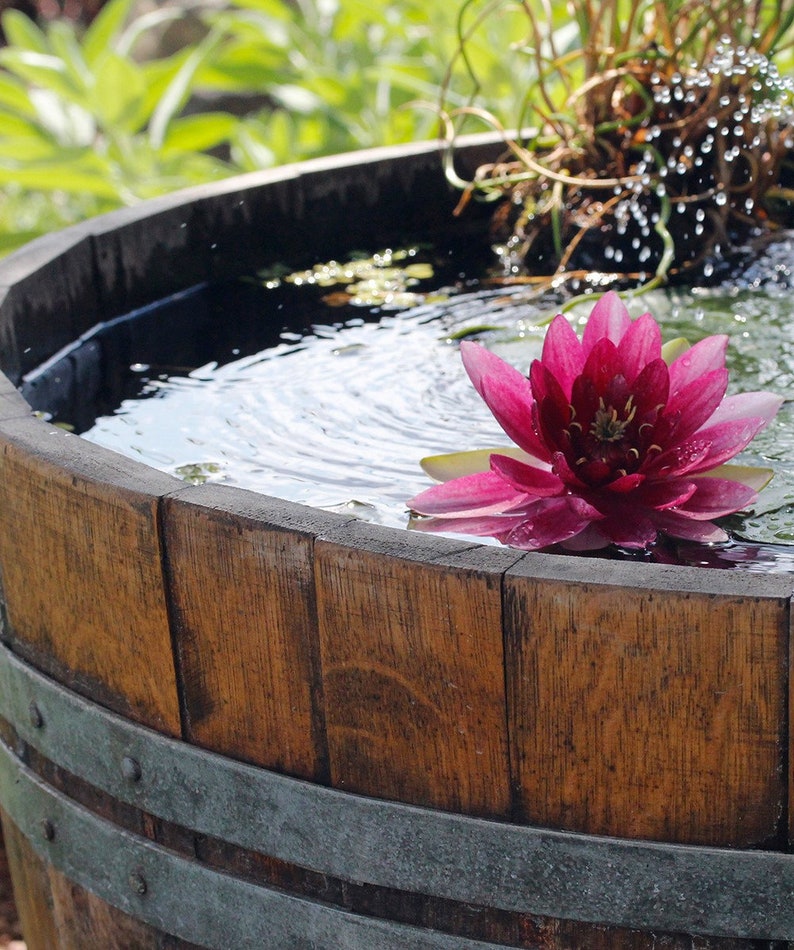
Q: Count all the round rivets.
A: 4